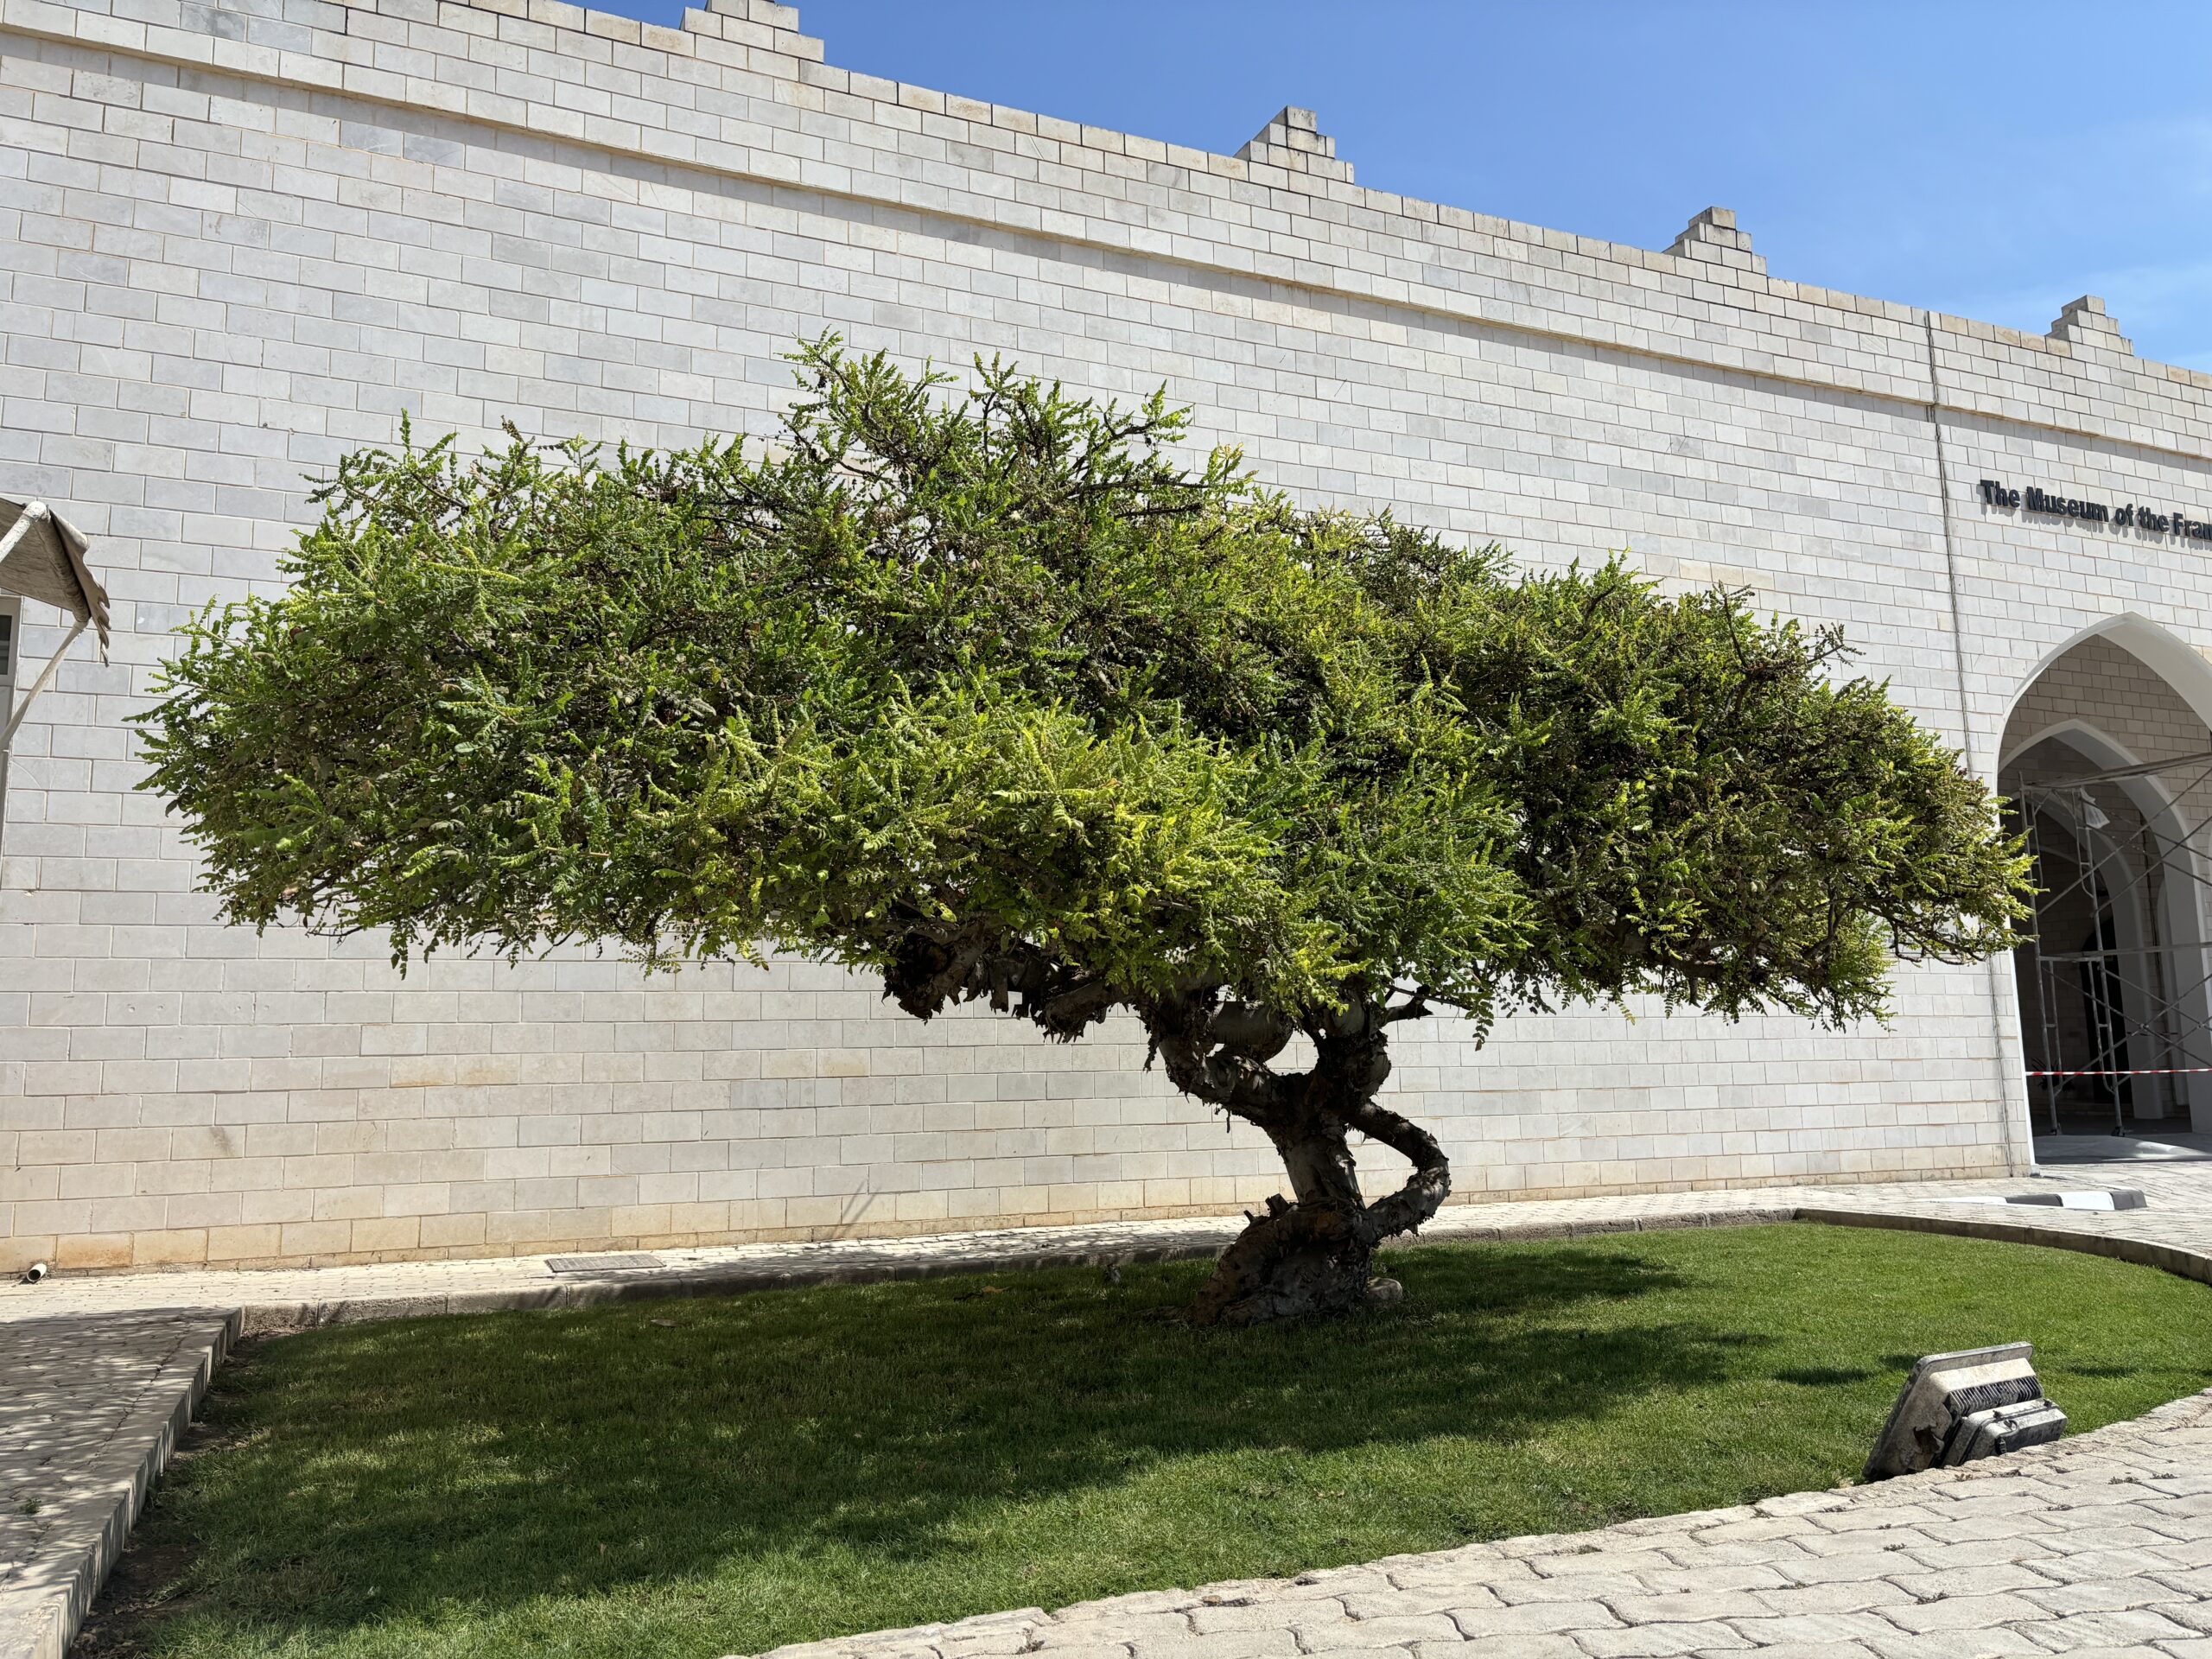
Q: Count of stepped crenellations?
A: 4